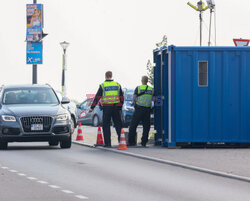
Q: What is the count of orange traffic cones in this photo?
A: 3